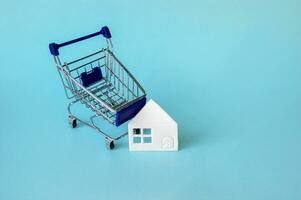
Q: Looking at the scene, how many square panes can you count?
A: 4